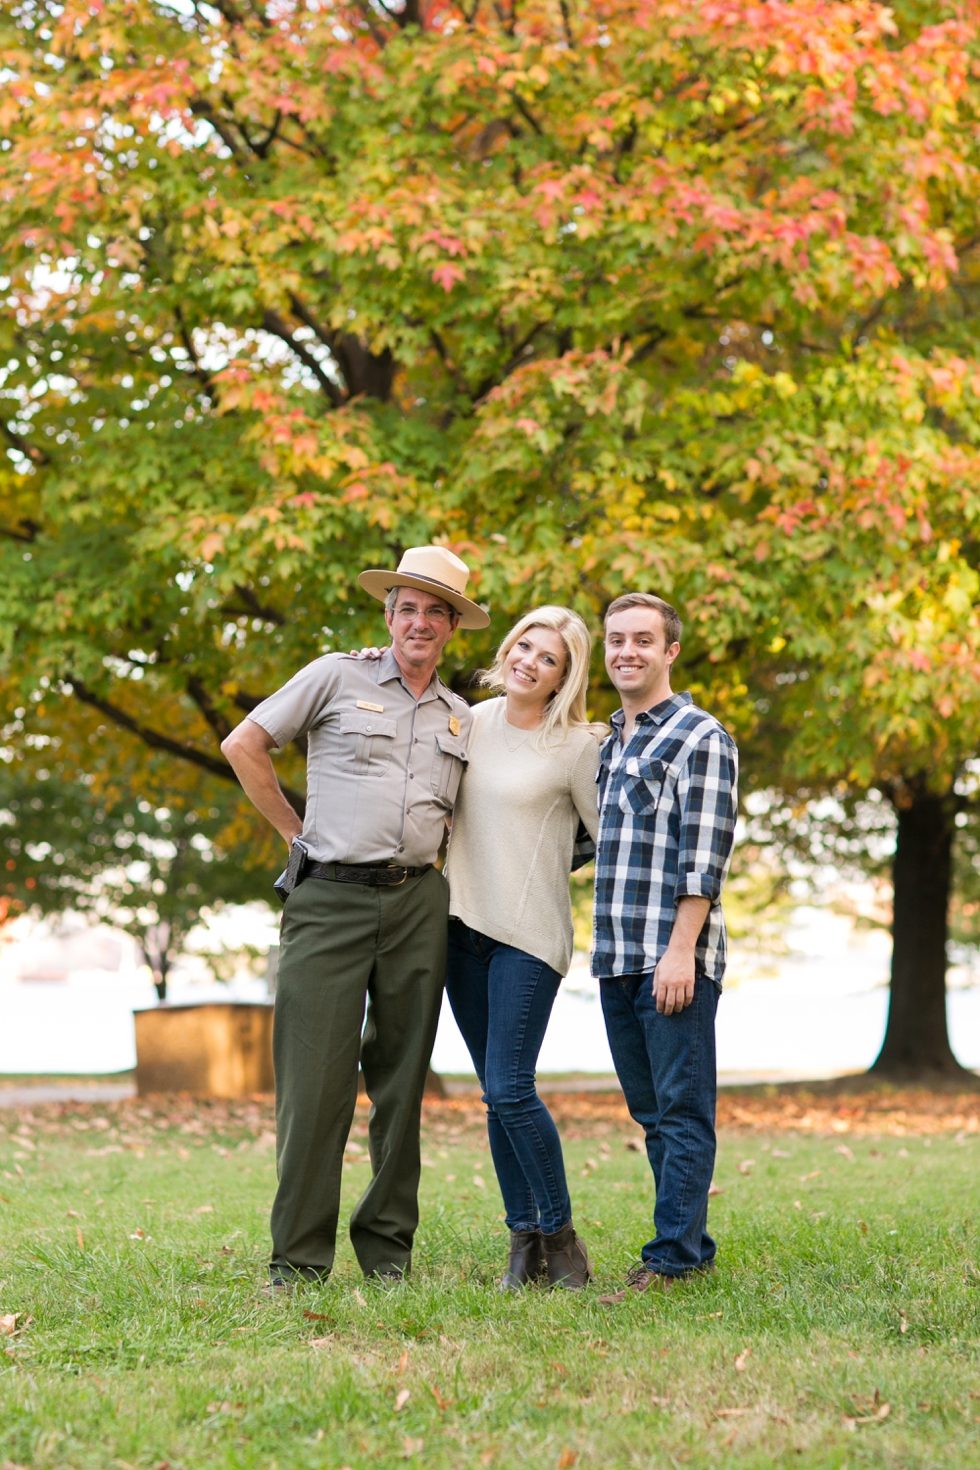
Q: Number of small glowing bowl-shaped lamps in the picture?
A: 0